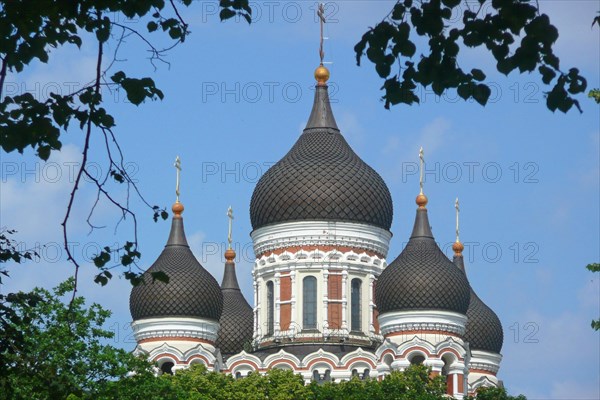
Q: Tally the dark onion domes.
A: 5